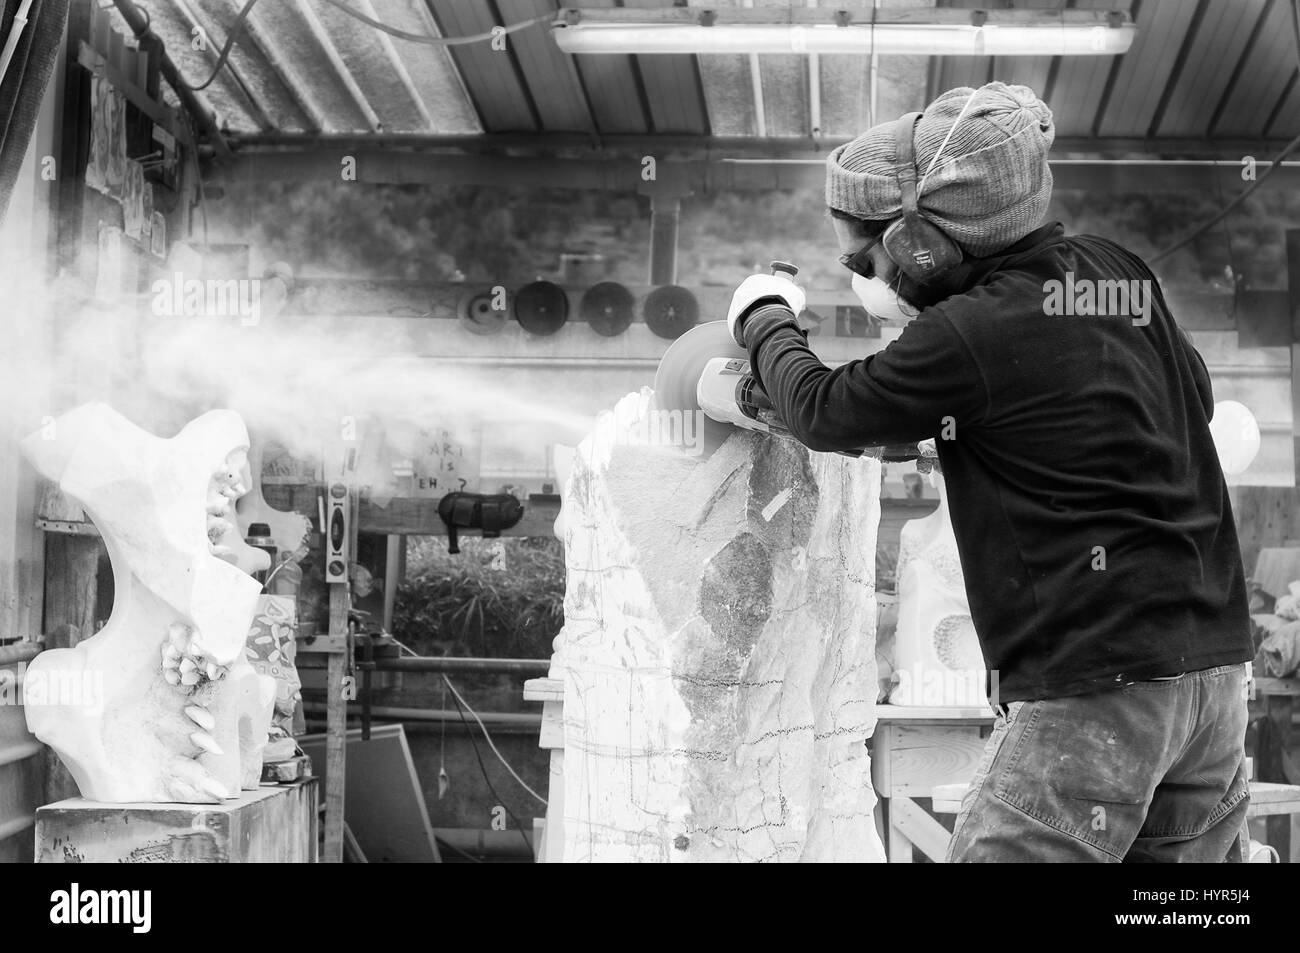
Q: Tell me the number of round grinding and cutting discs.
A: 5